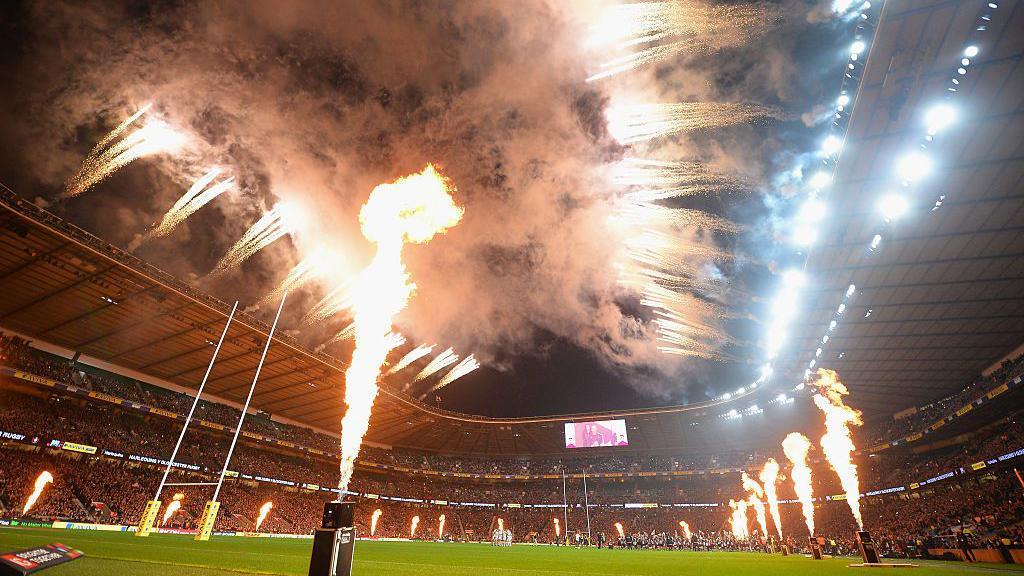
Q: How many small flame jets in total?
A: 10